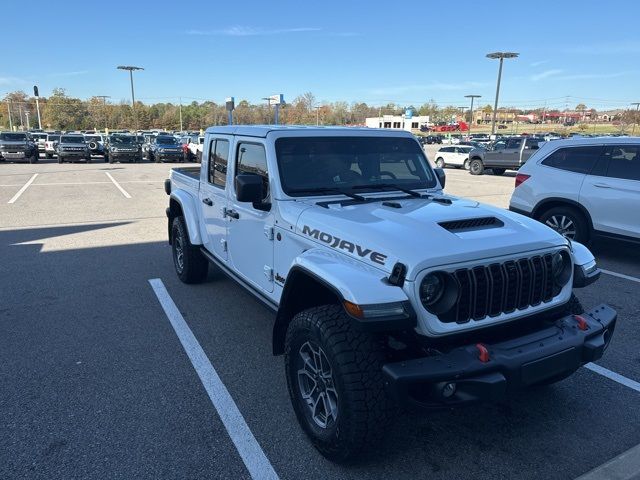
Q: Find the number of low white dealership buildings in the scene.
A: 1